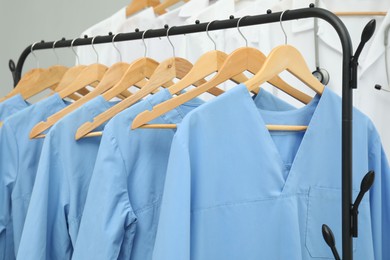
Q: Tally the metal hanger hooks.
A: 10